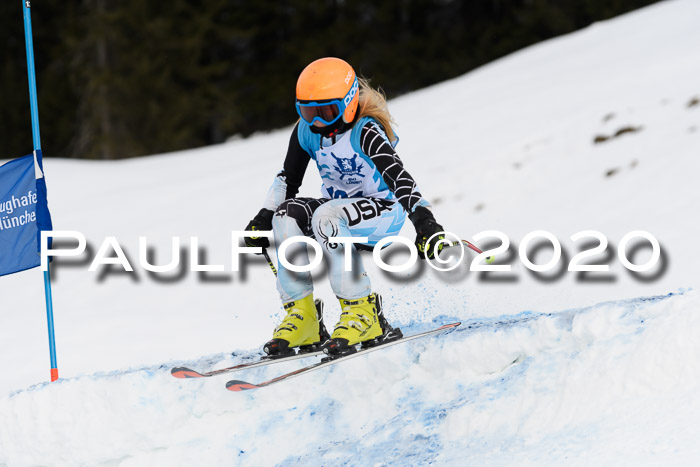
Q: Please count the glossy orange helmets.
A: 1